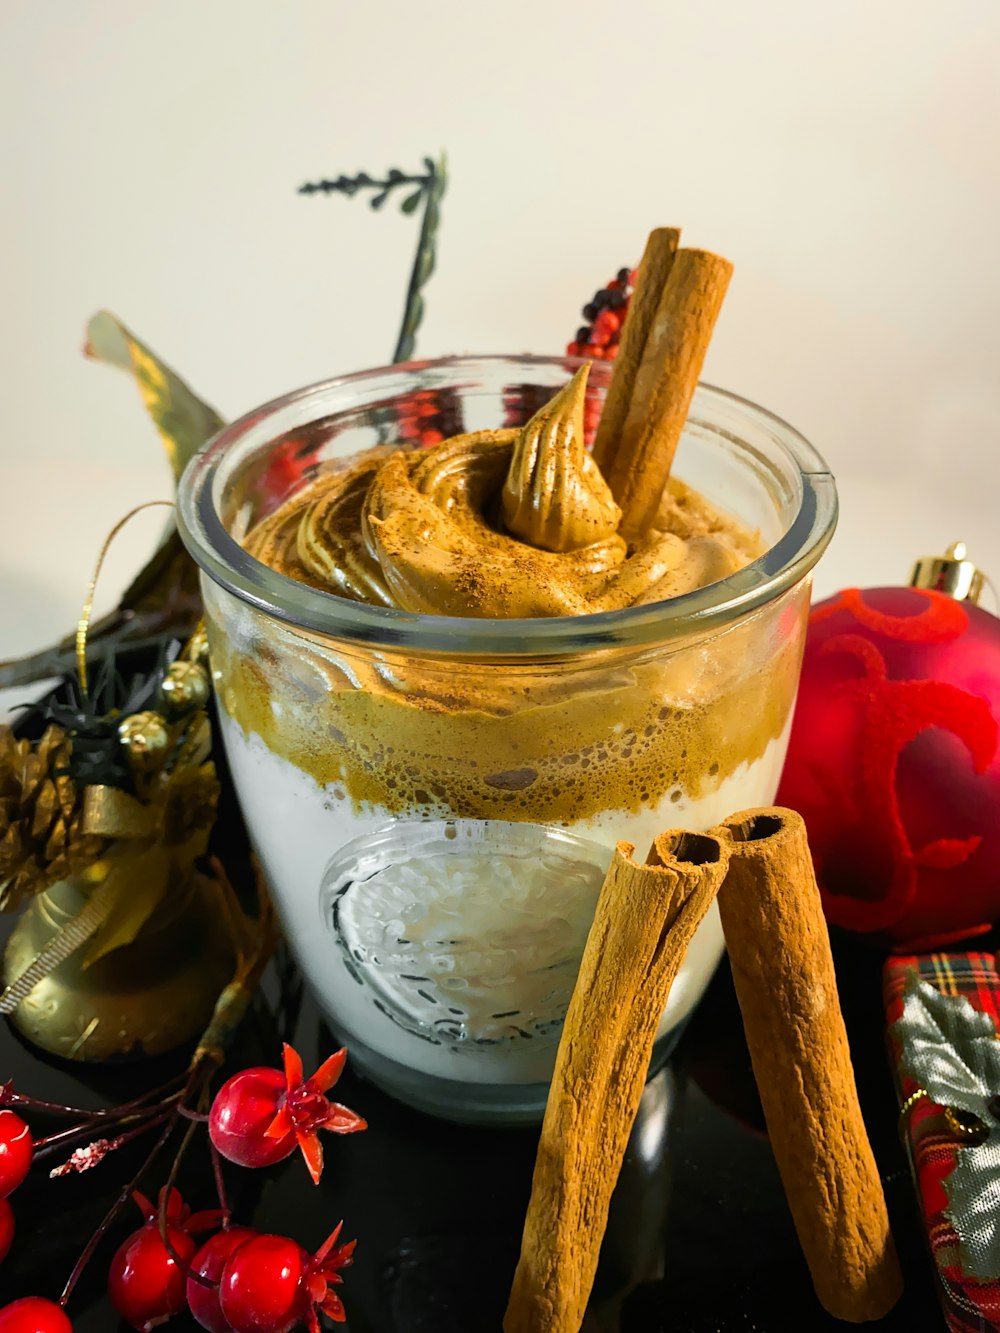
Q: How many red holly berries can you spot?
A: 7